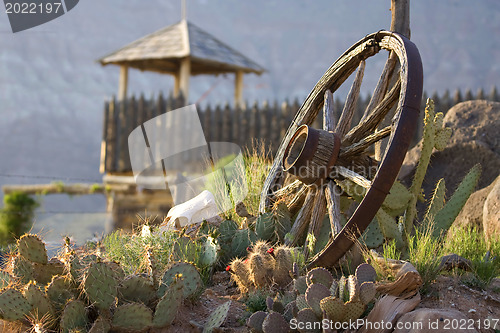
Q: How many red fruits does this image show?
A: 4